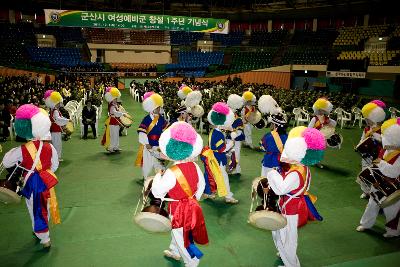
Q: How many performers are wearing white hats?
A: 3